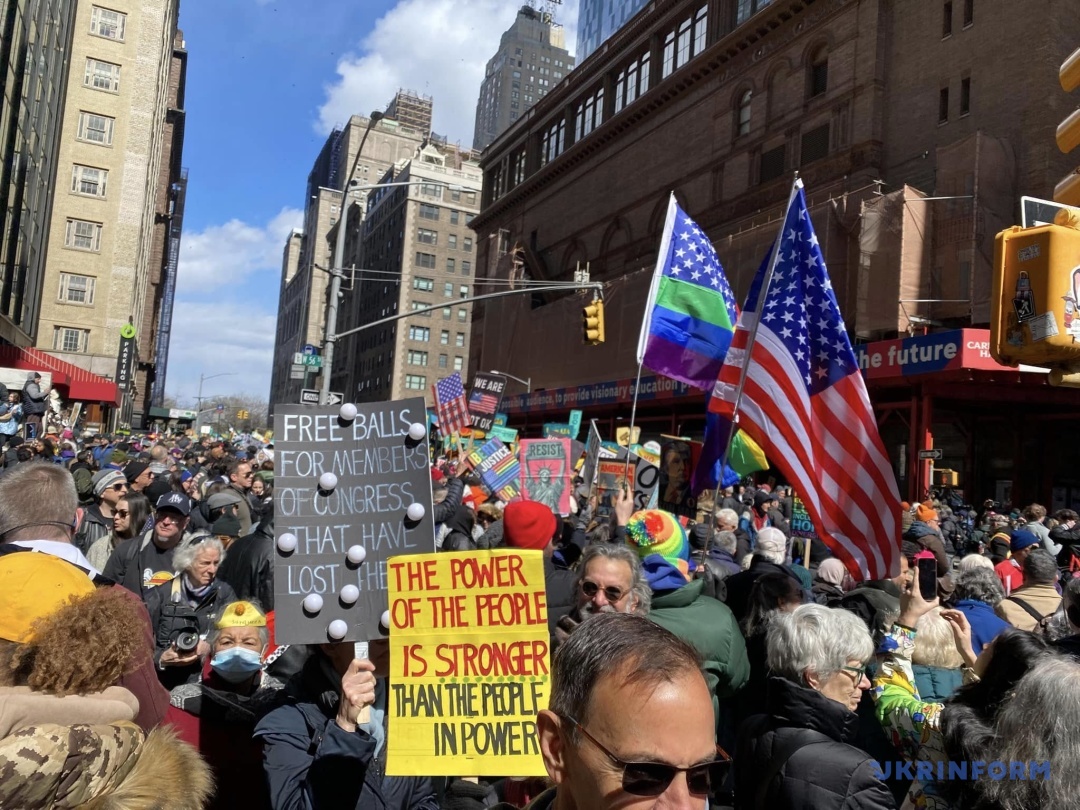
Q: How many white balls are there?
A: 10